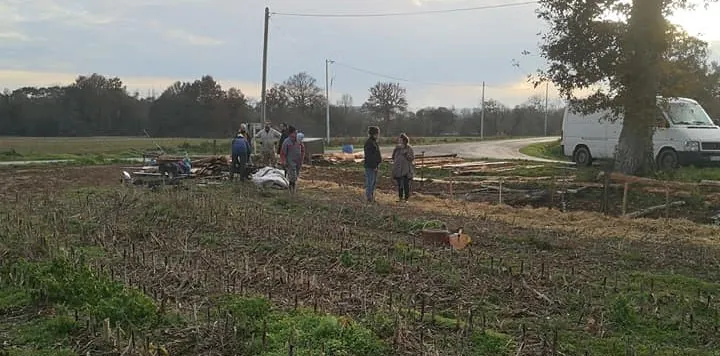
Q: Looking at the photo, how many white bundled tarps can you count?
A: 1